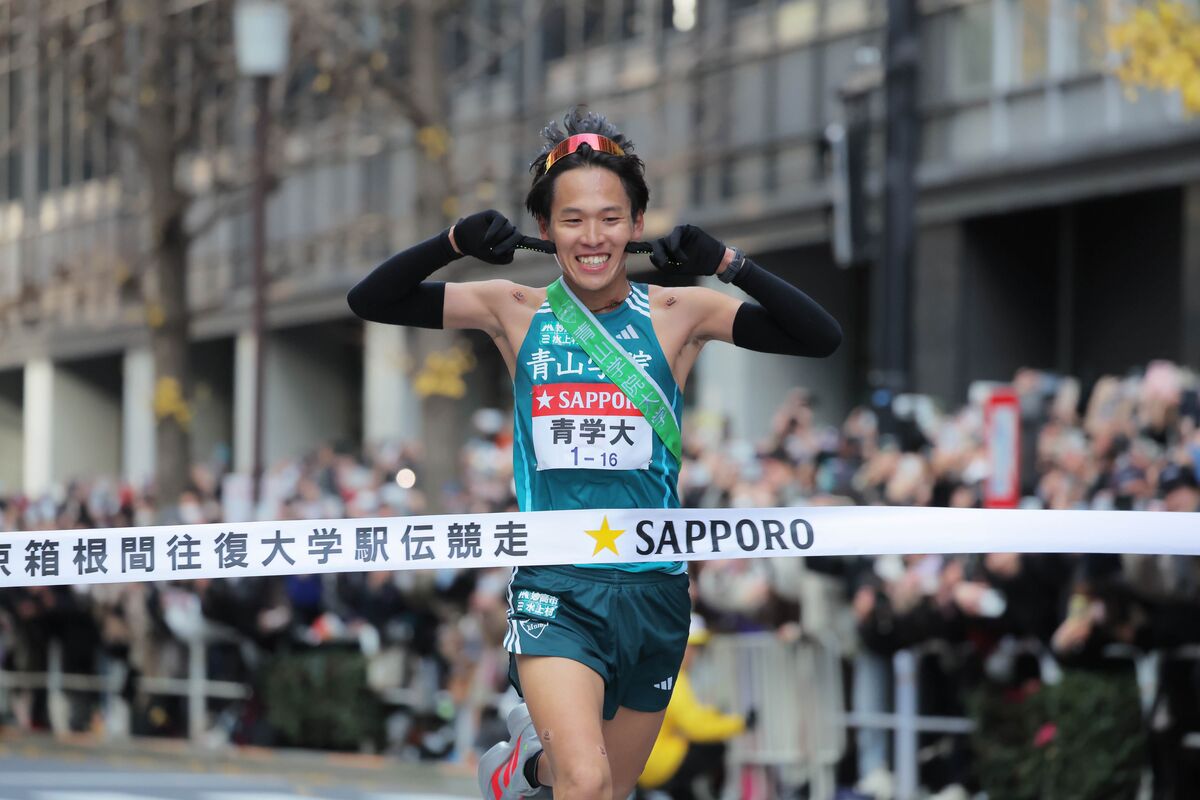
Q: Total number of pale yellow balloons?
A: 0